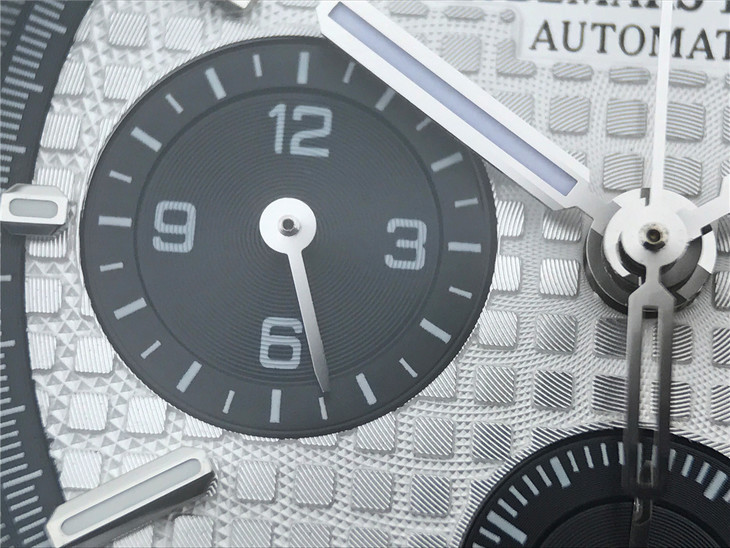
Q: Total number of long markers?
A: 12